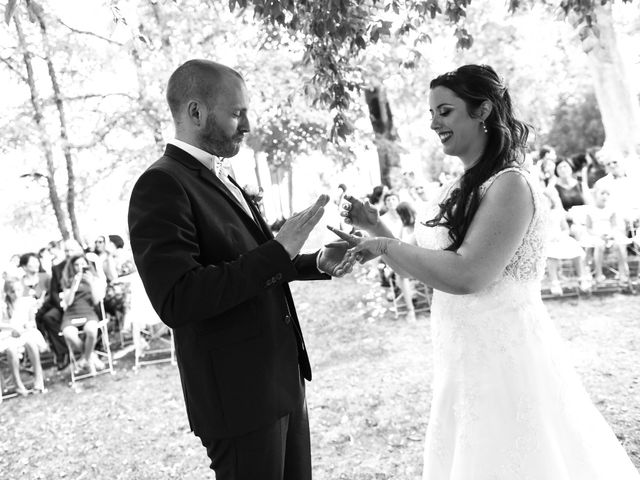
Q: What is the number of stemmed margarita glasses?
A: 0